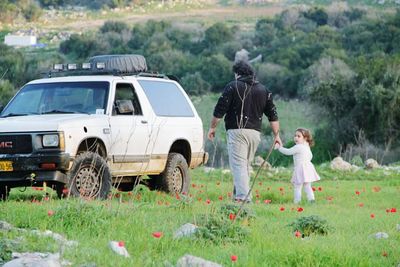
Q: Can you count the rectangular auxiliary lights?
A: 4